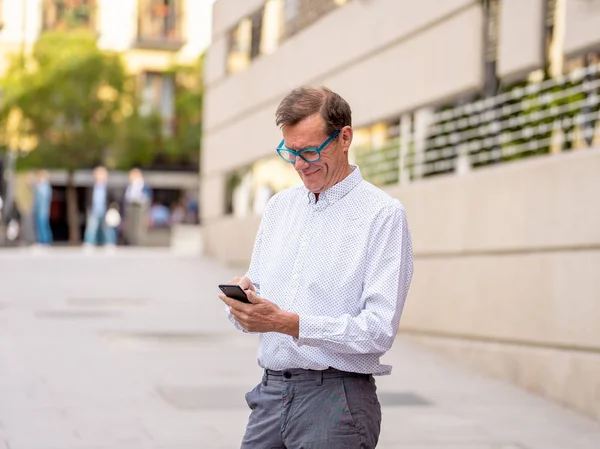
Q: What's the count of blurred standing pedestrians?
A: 3